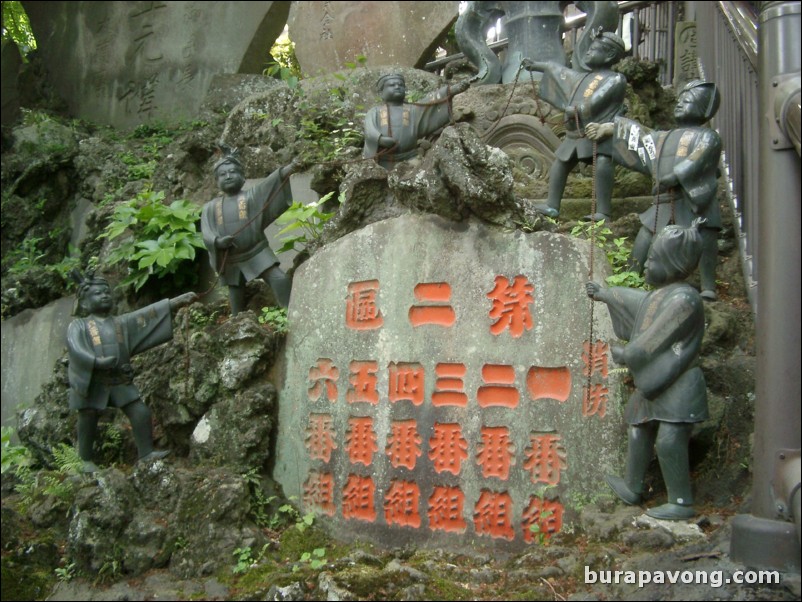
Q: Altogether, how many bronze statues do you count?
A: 6